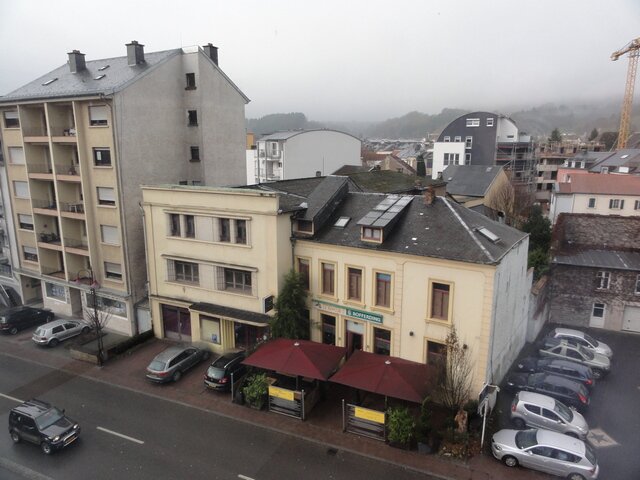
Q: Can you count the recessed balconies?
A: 10